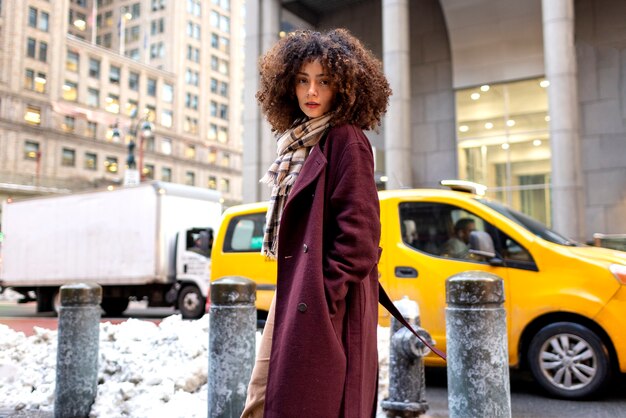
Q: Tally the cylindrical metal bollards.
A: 3